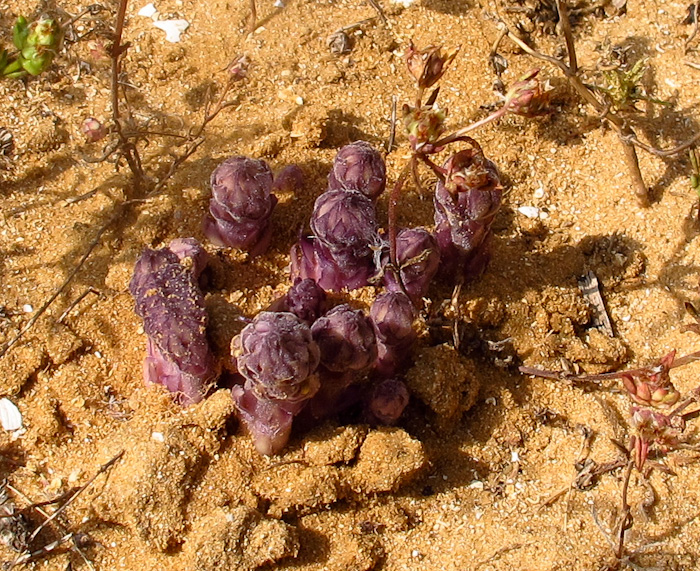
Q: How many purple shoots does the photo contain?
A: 13